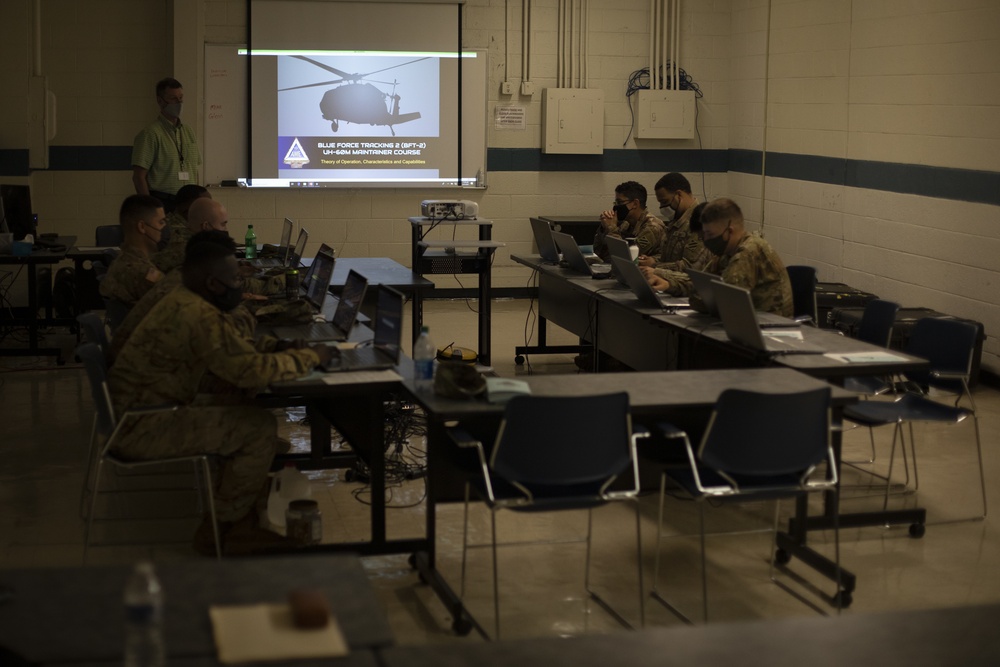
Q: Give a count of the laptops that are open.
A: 12